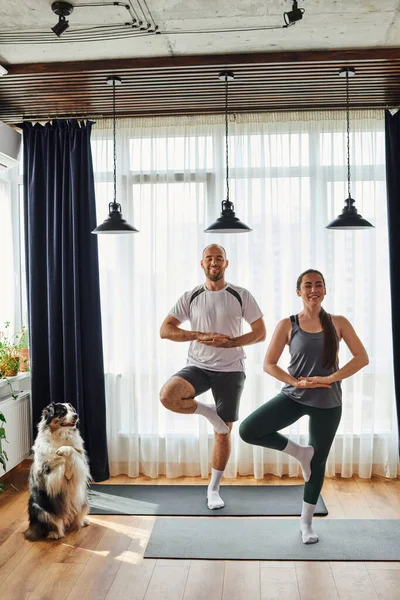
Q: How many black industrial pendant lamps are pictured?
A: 3